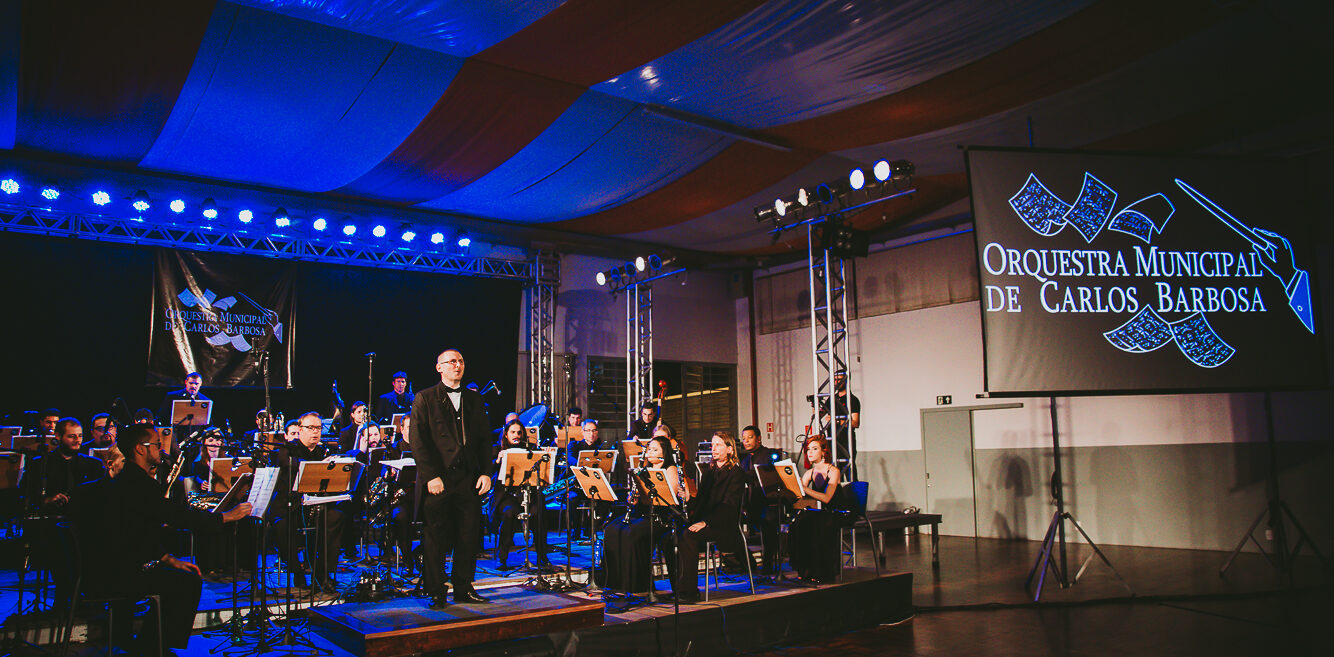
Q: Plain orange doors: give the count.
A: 0